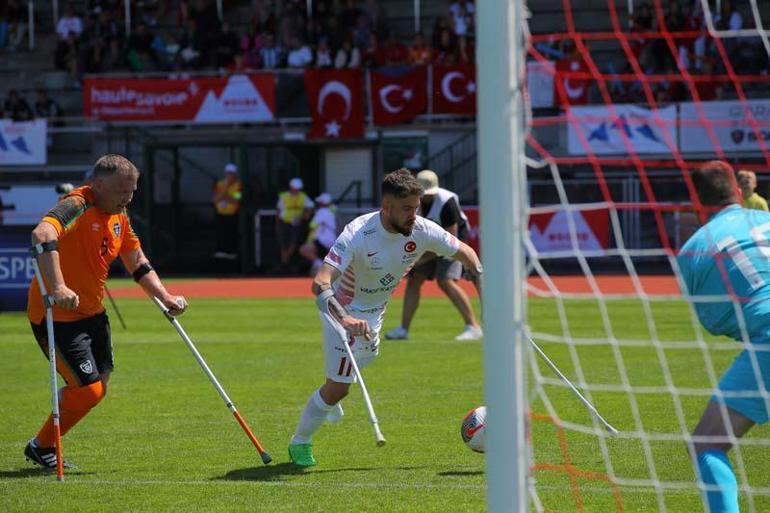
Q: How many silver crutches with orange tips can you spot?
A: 2